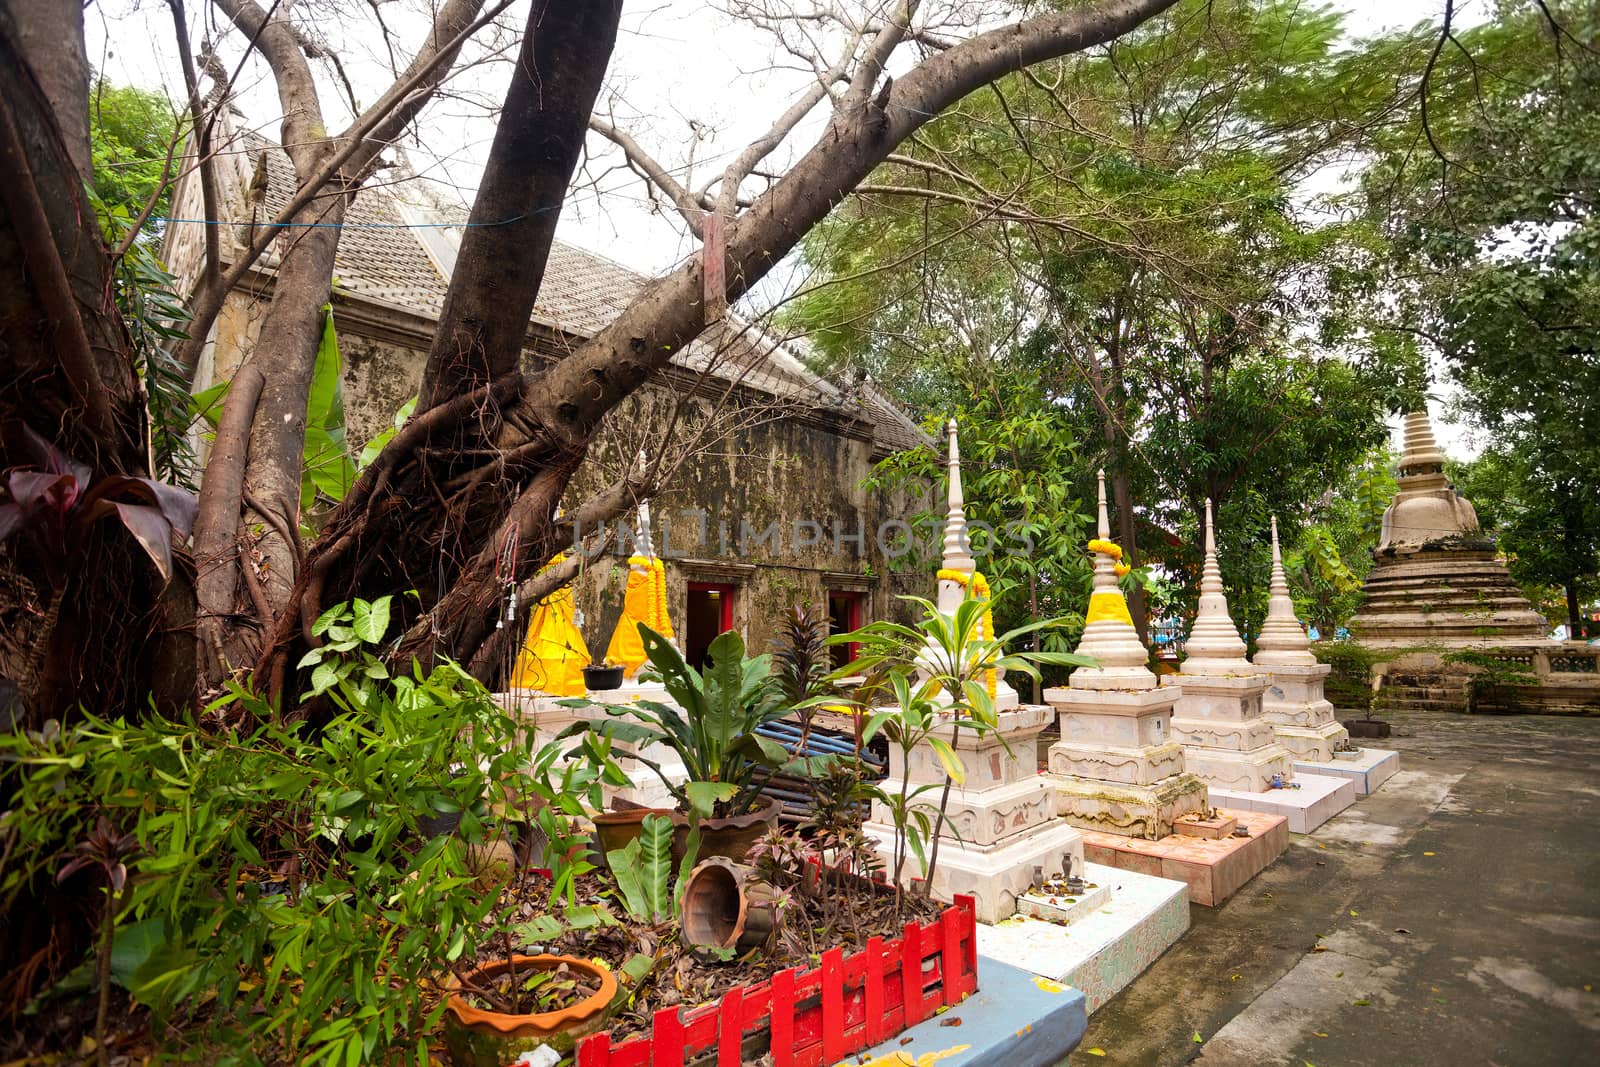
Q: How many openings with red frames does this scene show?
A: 2